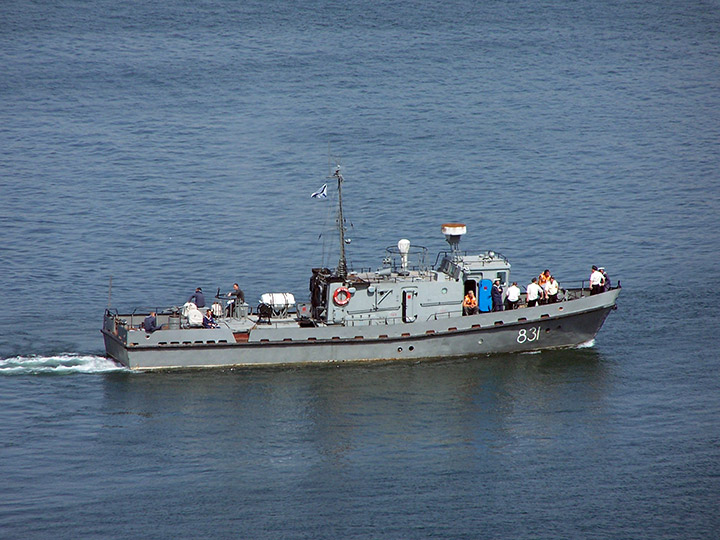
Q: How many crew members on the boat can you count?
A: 12